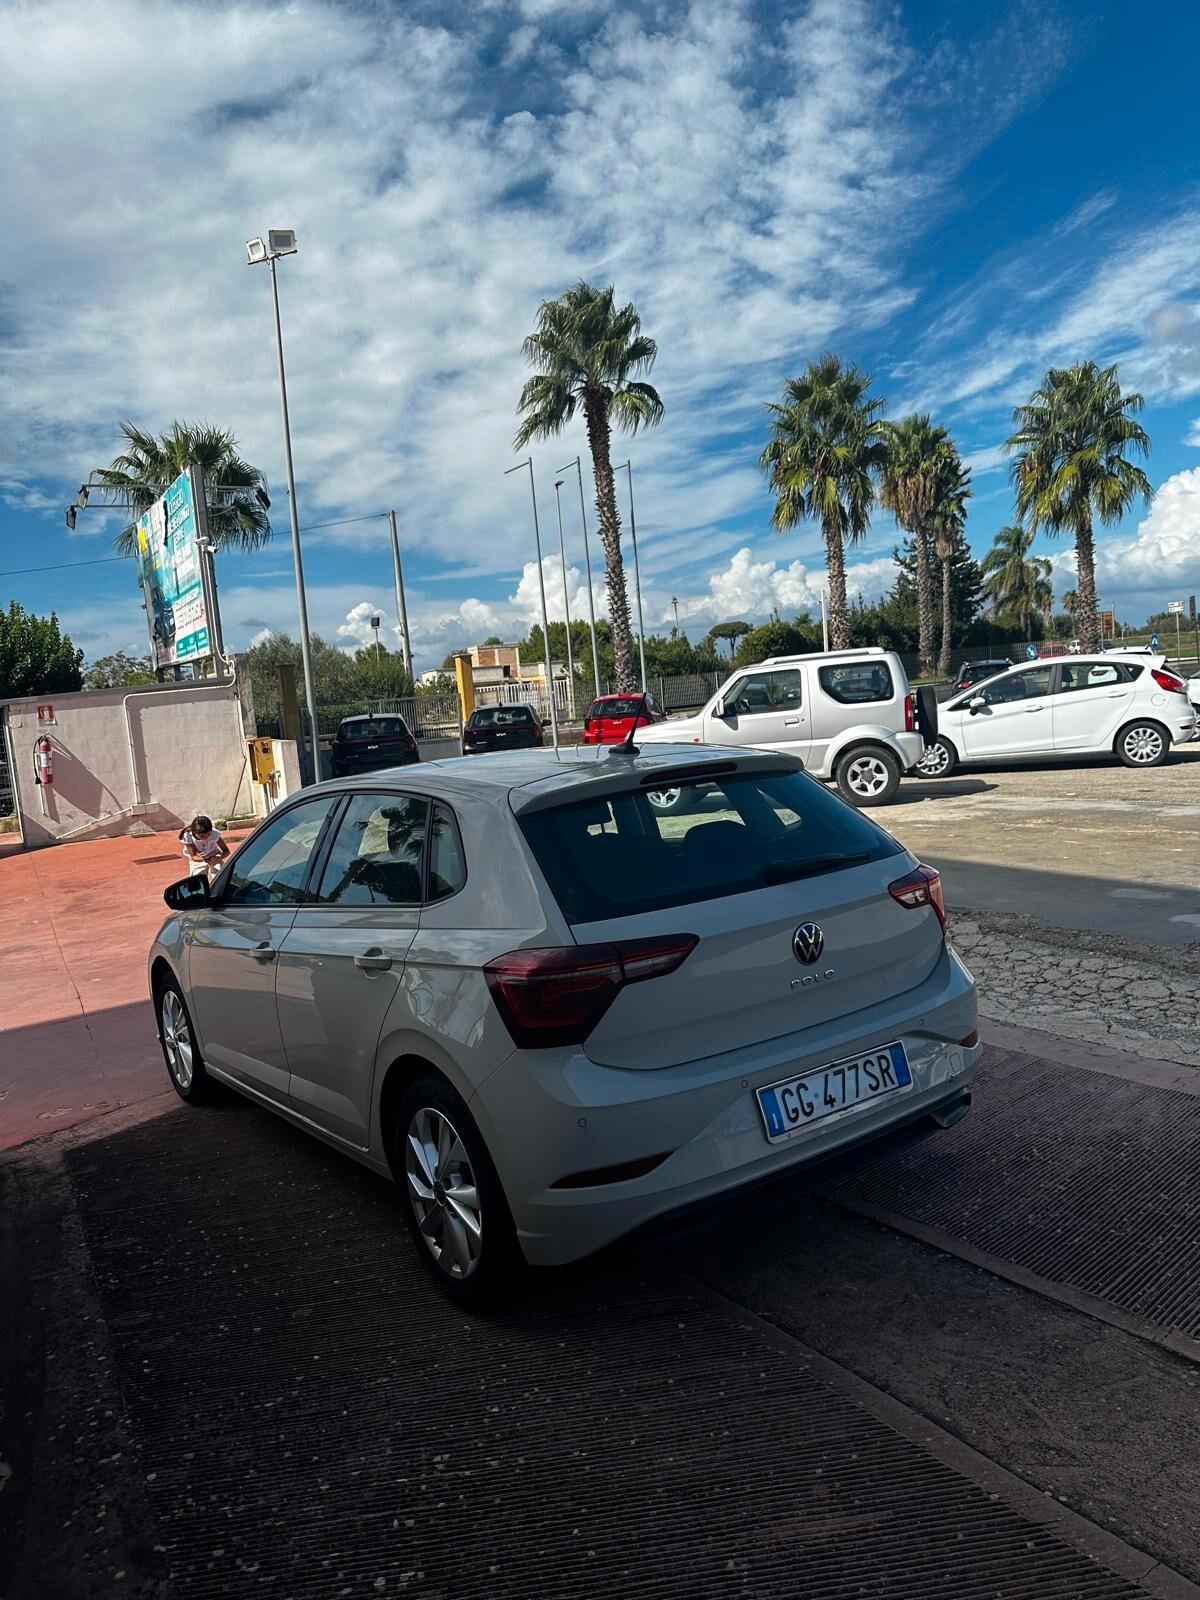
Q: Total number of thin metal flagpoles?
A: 3